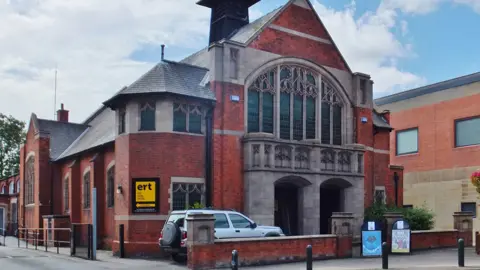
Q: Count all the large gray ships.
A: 0